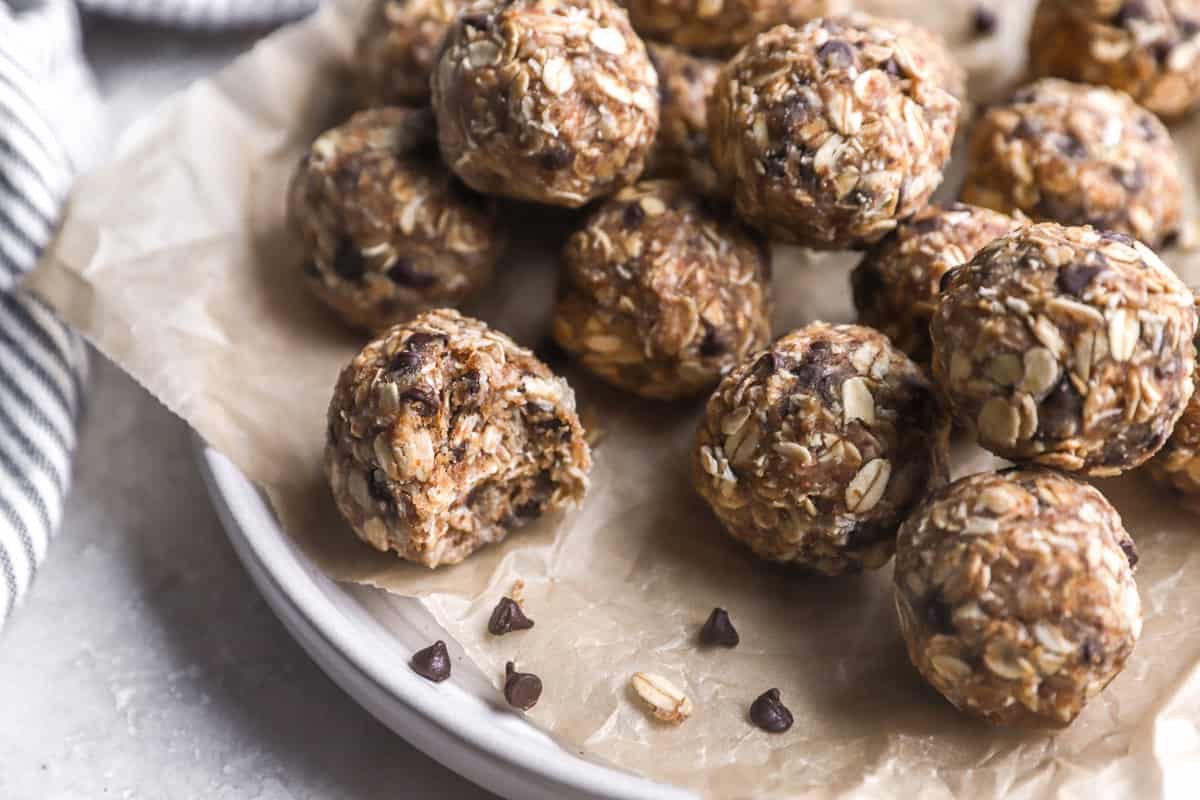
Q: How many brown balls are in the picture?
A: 15